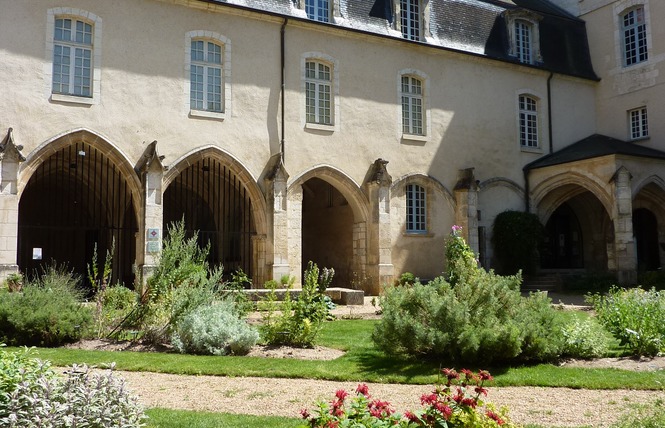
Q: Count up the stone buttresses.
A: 6